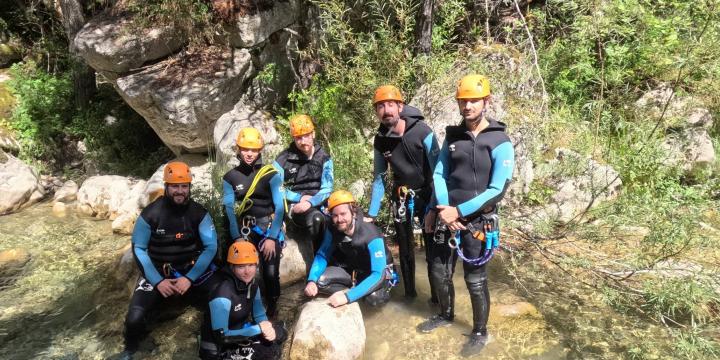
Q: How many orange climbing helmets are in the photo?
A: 7